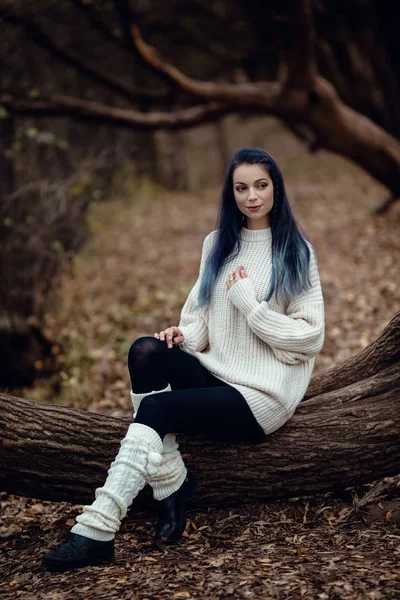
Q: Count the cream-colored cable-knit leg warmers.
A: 2